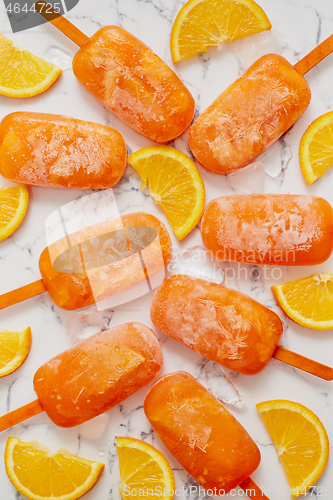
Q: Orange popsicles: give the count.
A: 8